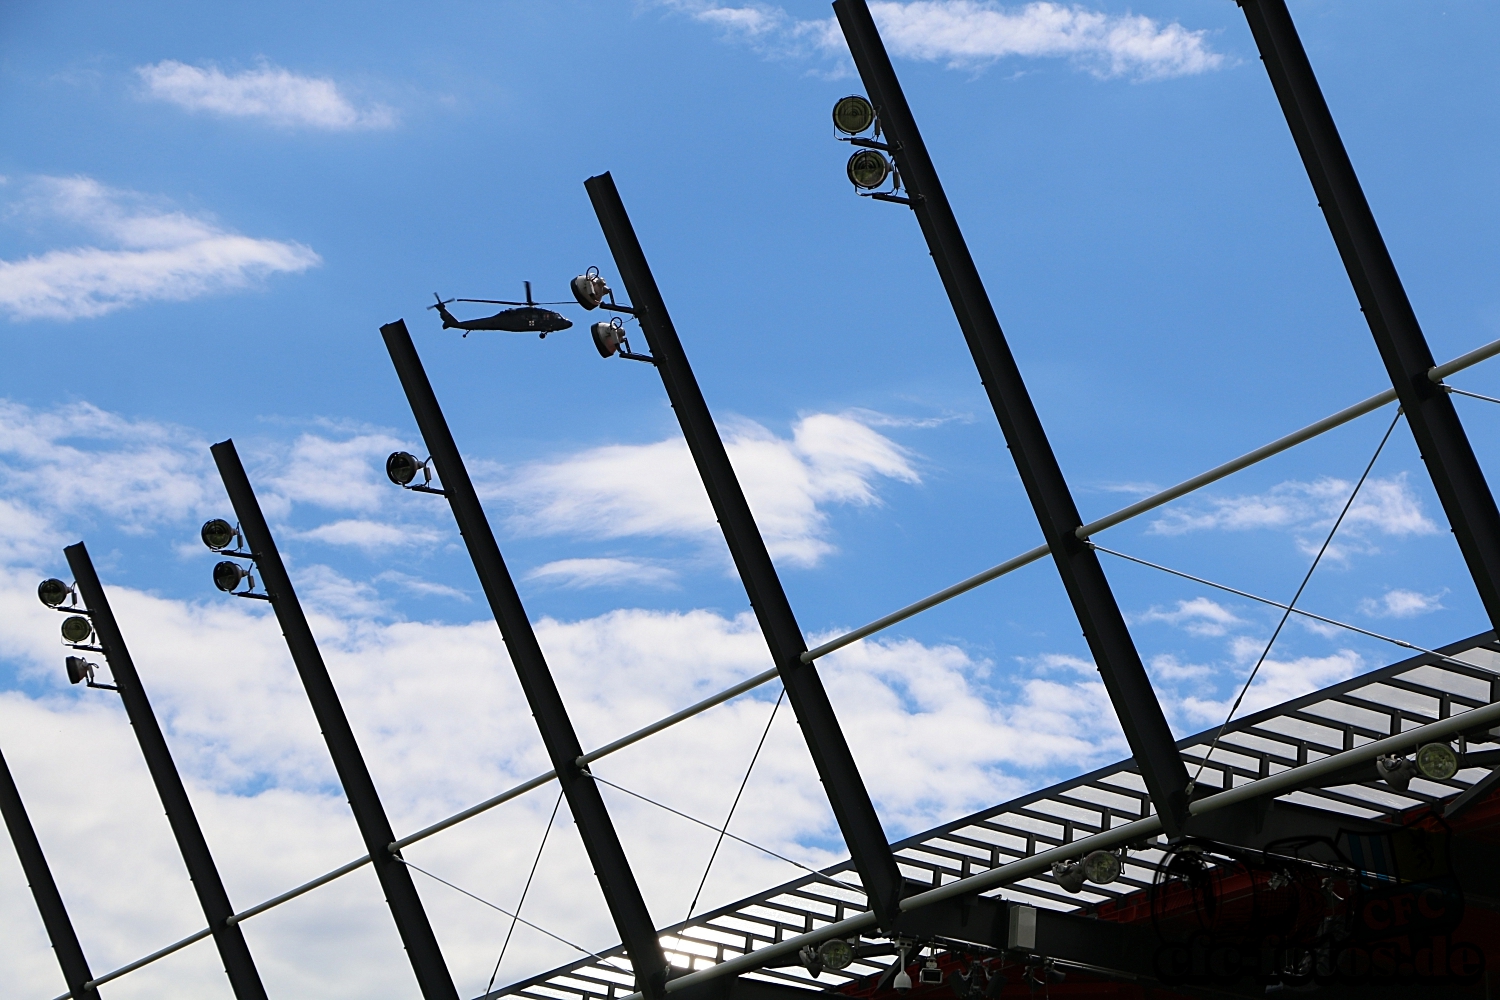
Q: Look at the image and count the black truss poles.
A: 7